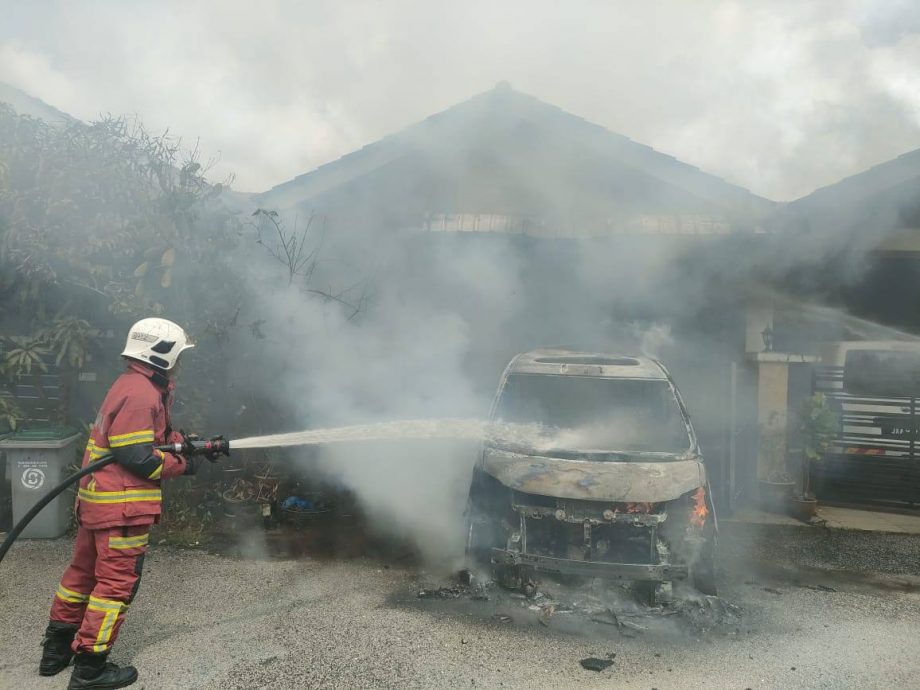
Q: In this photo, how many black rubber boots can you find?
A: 2